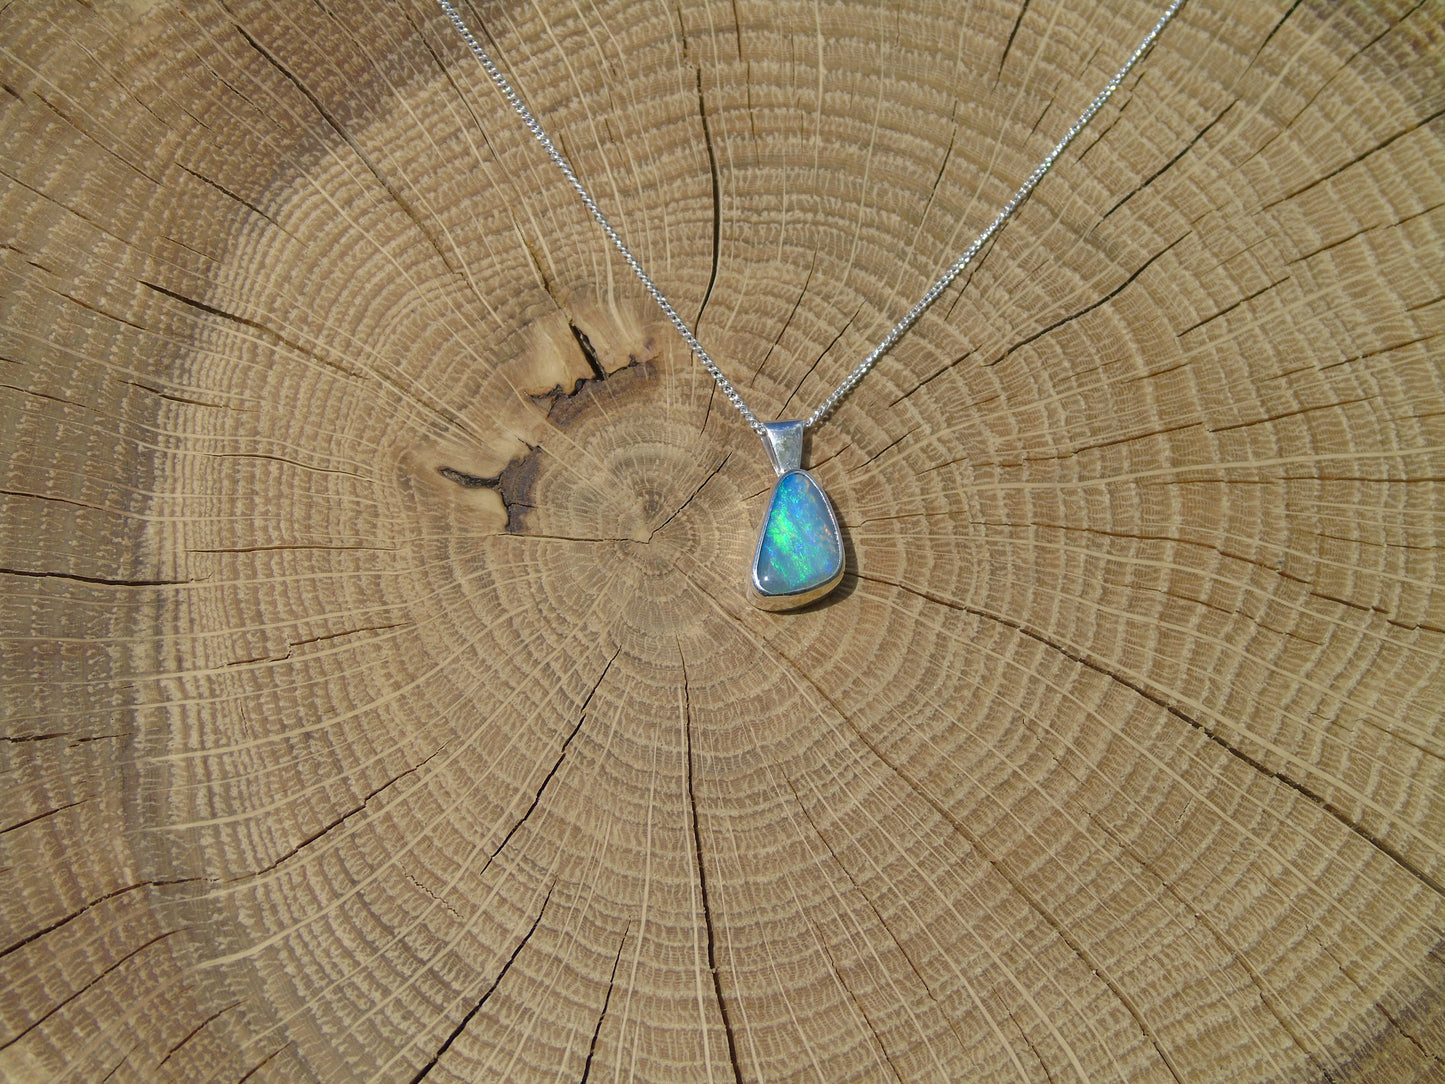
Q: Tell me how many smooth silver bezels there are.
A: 1